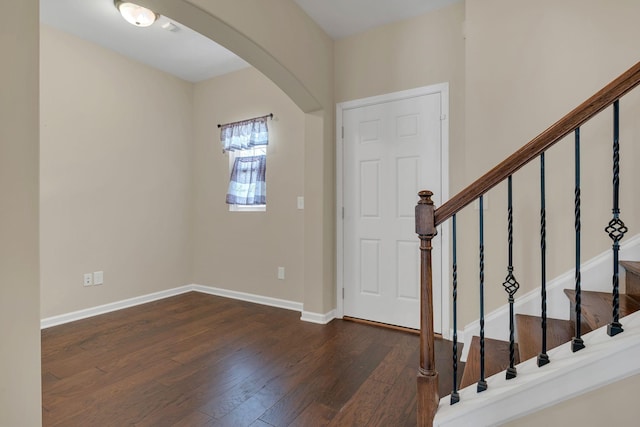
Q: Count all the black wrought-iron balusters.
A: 6